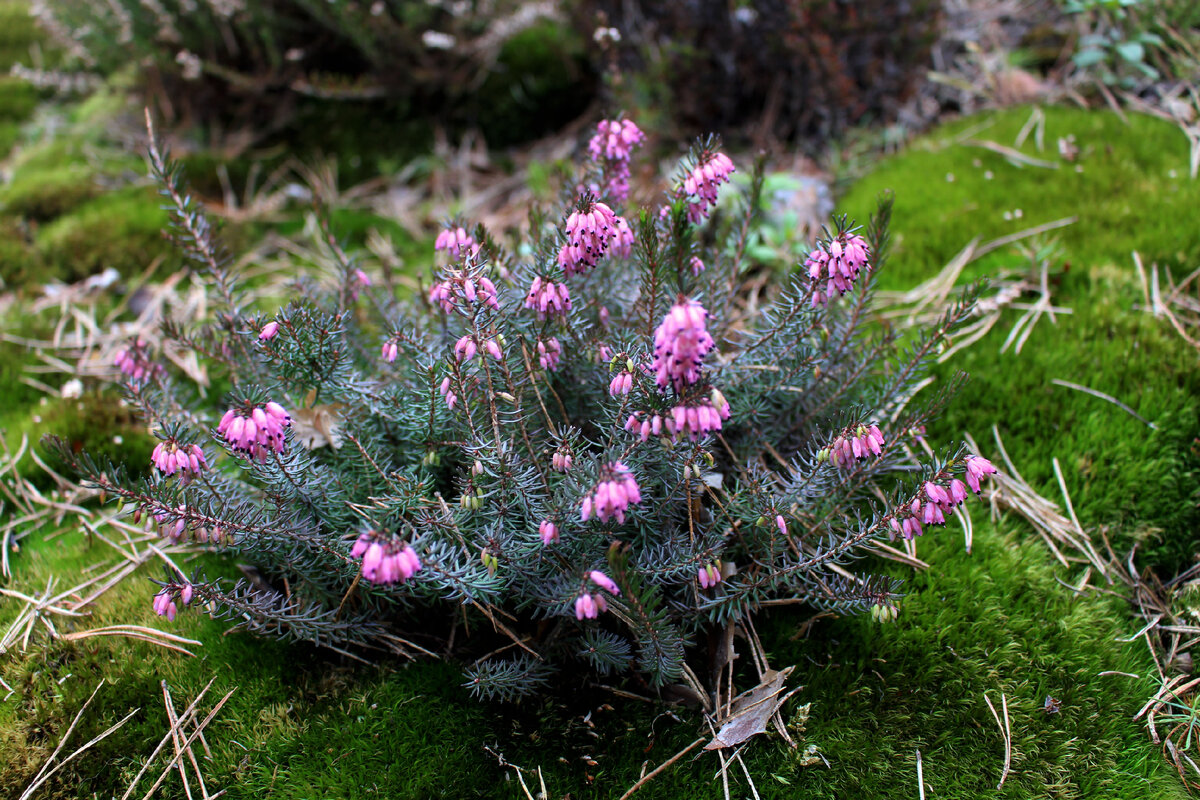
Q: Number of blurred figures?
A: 0